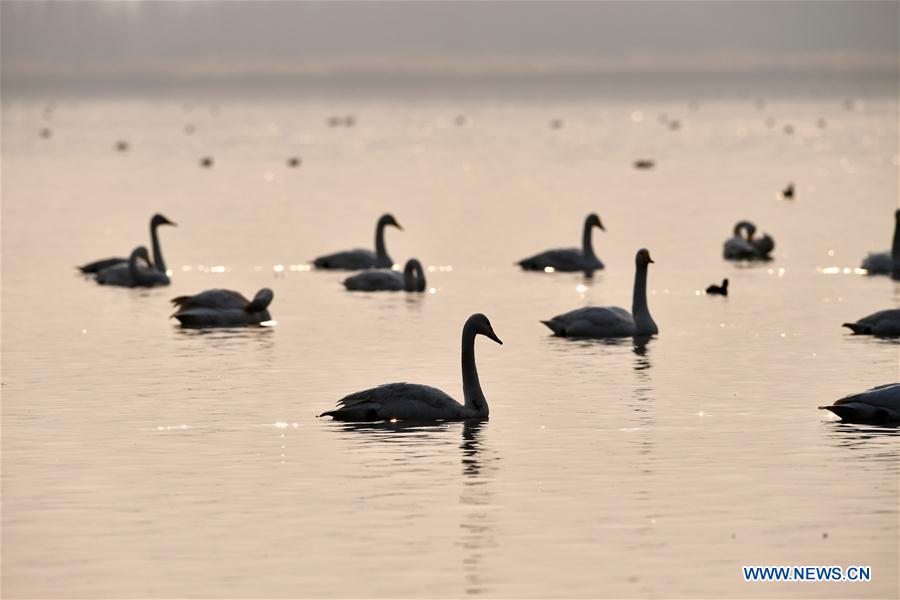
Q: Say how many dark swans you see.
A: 12